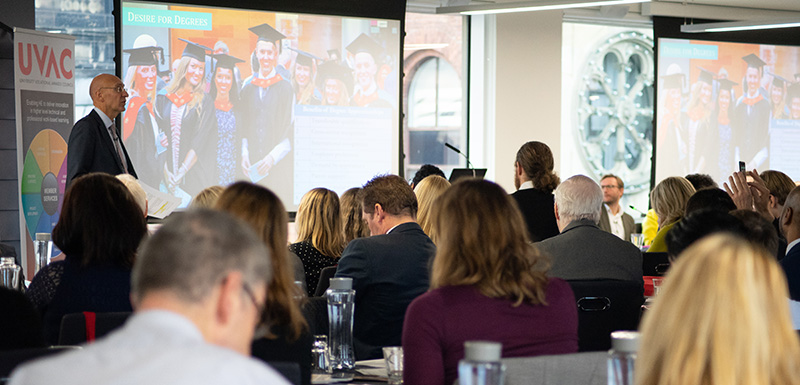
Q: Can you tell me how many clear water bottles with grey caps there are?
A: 4